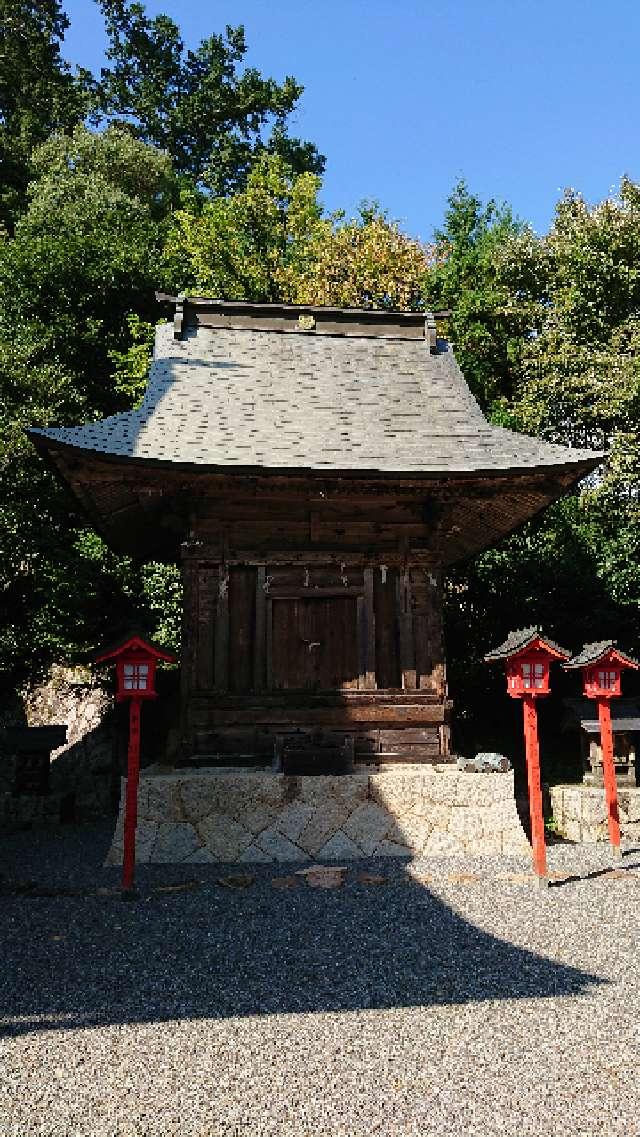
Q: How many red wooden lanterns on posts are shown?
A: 3